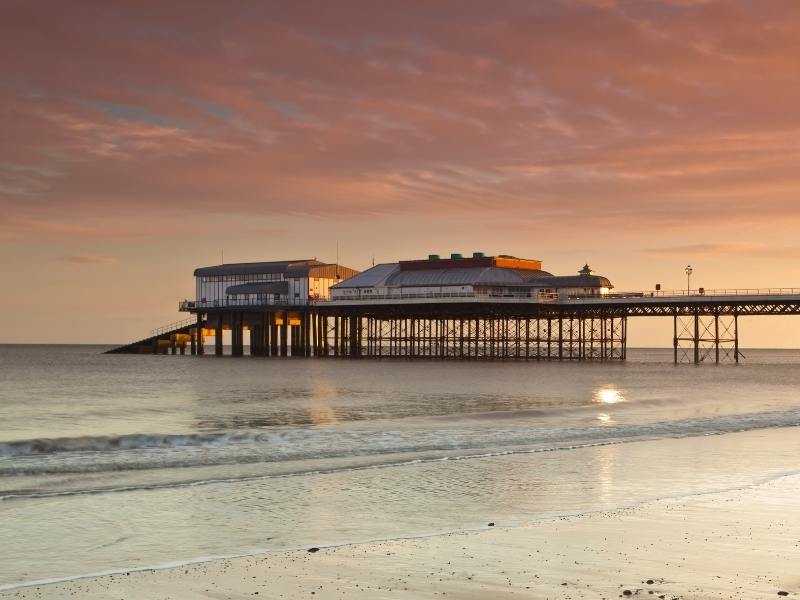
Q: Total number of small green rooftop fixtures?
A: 3